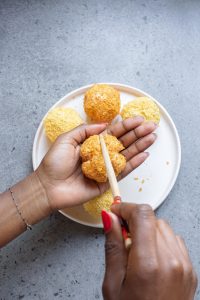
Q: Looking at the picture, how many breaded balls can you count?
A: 5